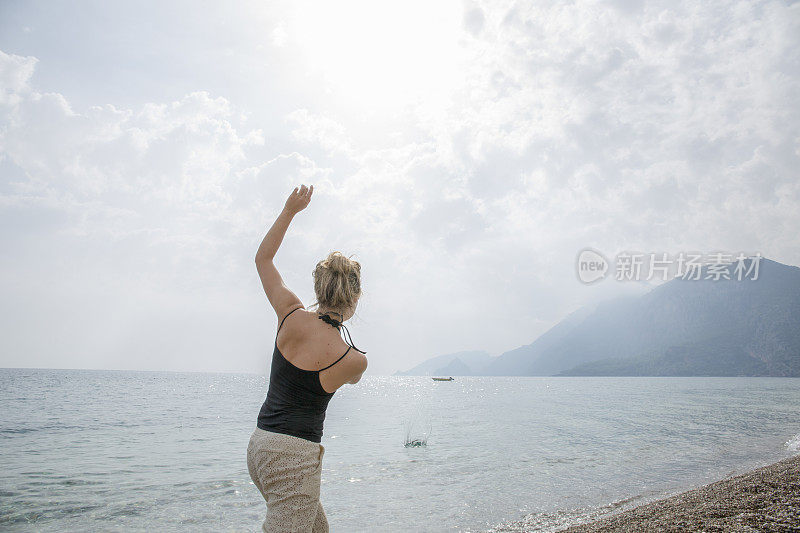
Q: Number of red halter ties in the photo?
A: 0